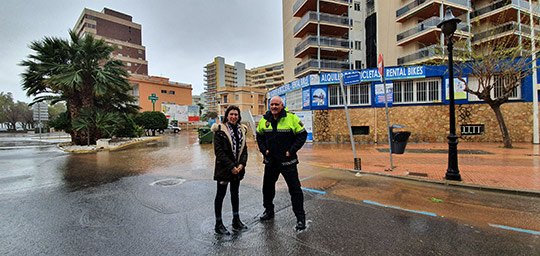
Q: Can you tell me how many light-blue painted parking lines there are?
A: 3